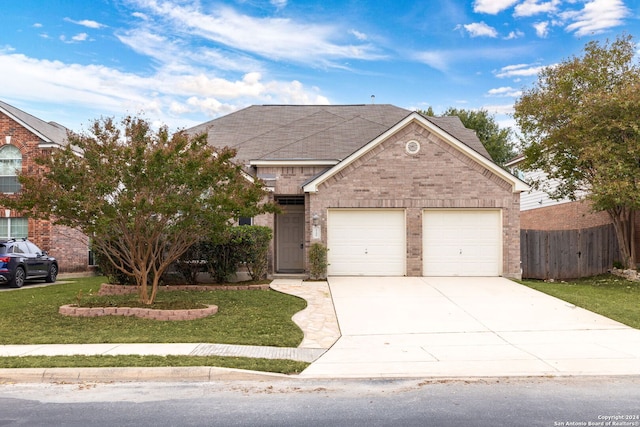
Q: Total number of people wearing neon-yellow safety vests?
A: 0